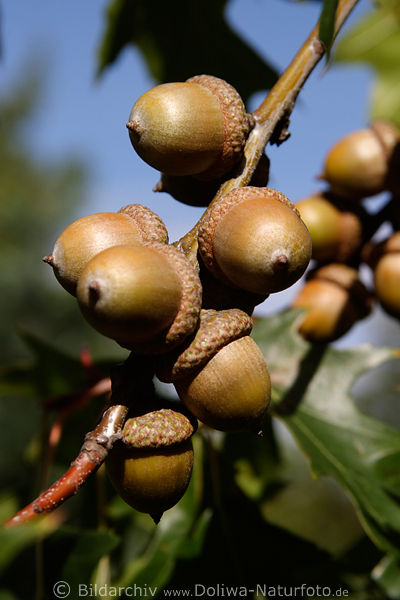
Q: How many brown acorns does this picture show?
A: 11